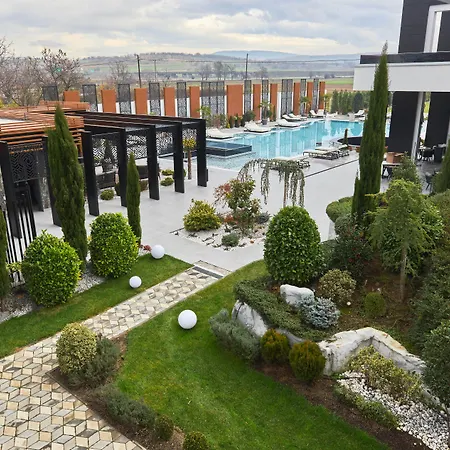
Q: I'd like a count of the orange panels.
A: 11